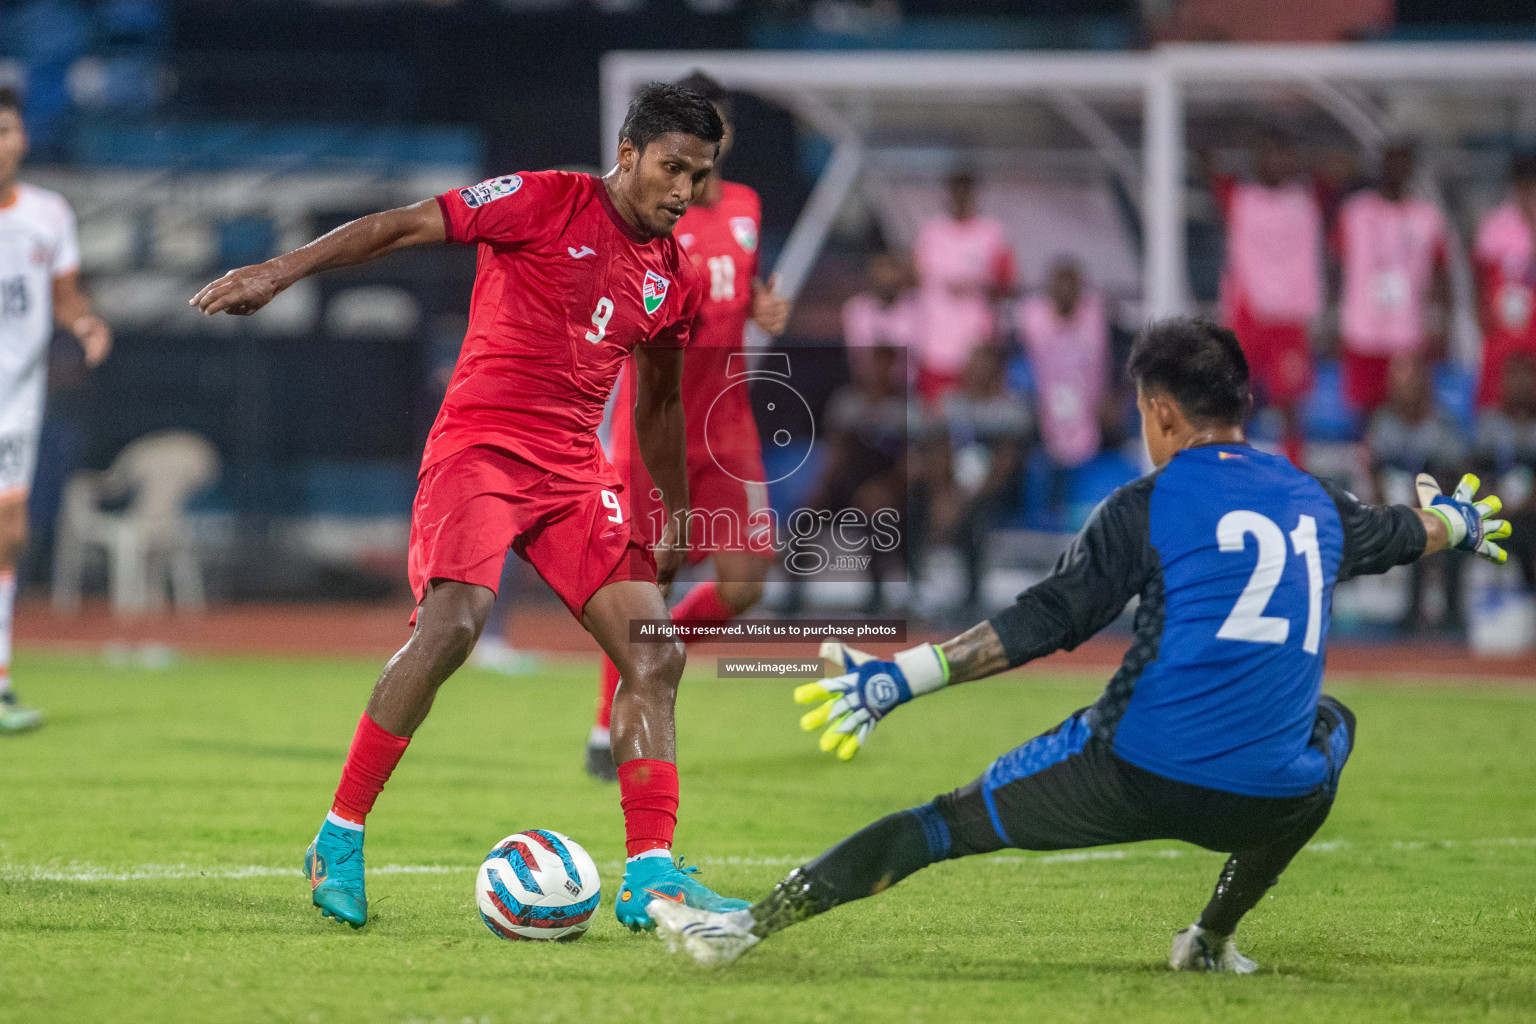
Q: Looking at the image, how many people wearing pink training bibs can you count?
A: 6